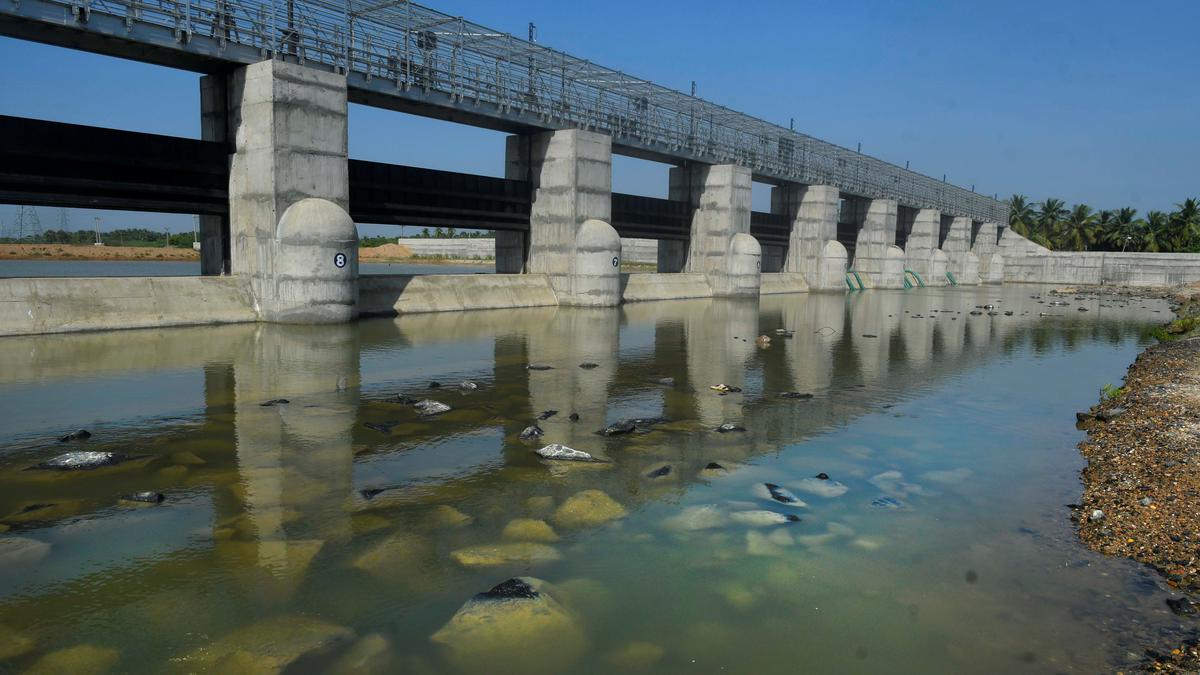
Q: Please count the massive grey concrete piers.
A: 8